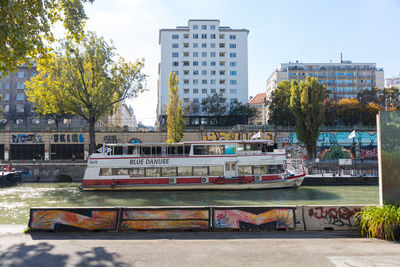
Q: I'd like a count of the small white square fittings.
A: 3